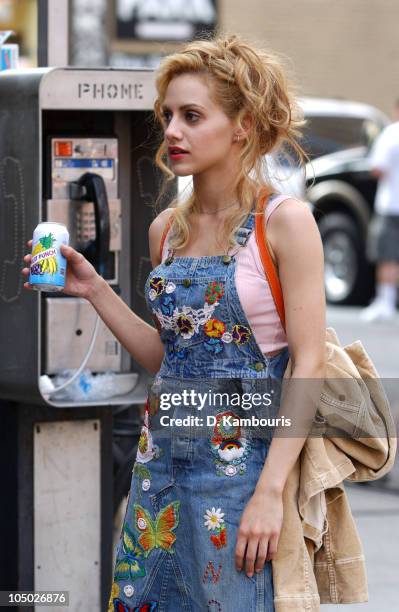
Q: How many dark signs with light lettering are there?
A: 1